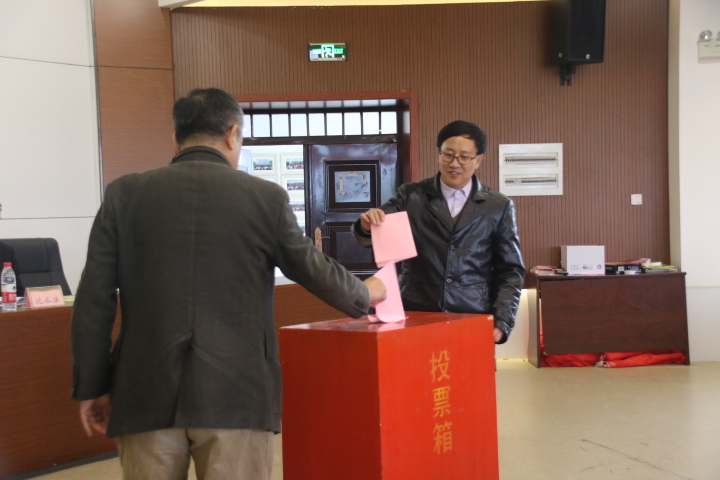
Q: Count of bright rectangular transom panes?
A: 9